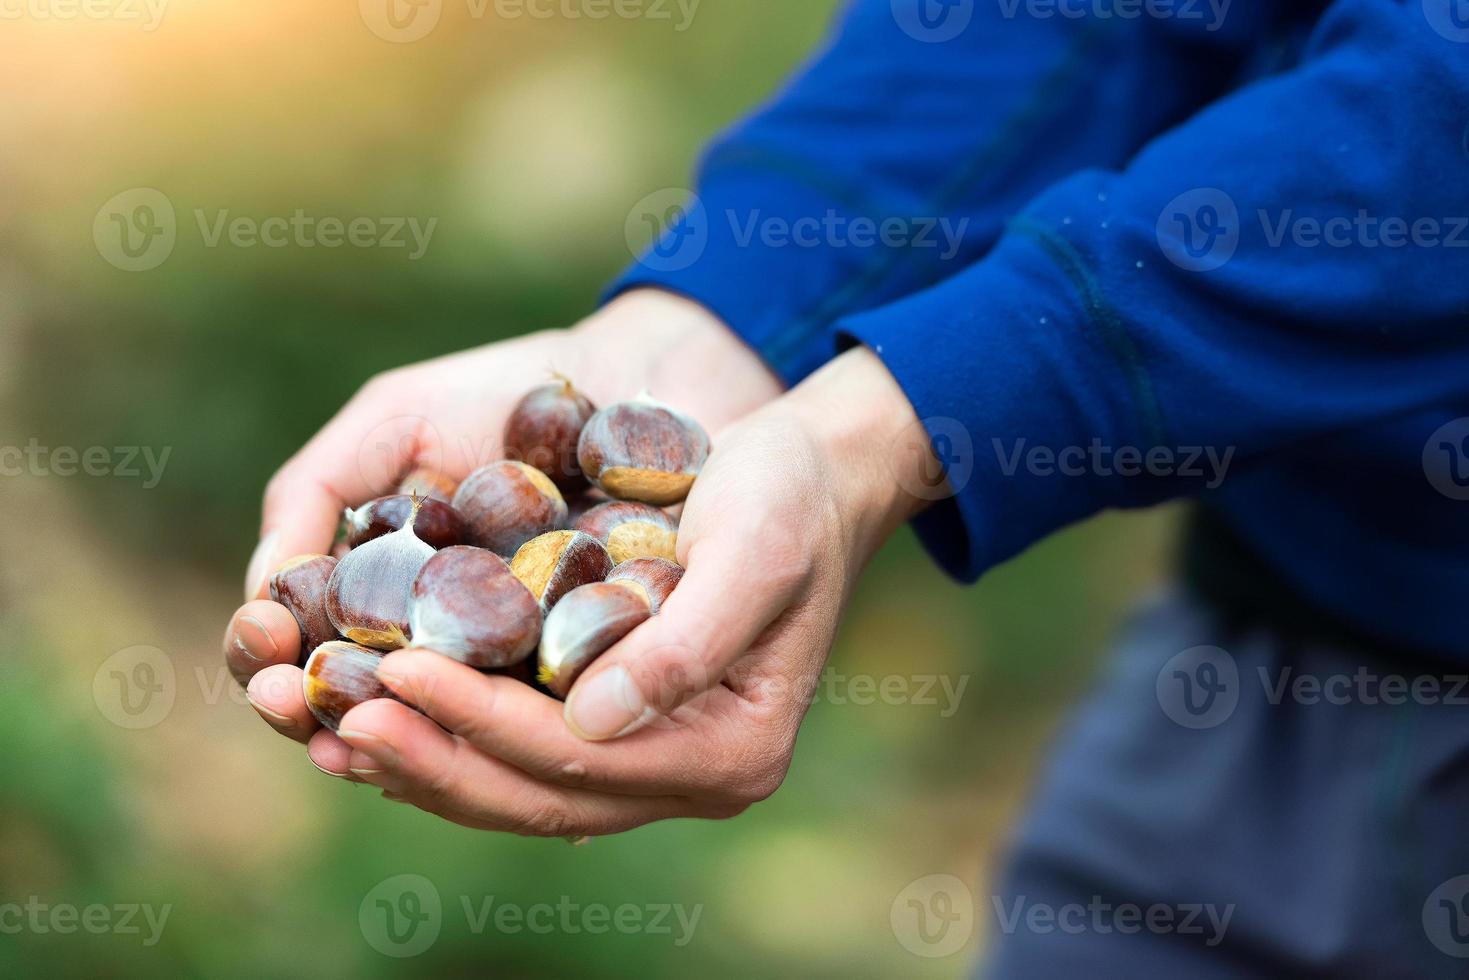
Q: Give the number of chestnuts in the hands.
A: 13